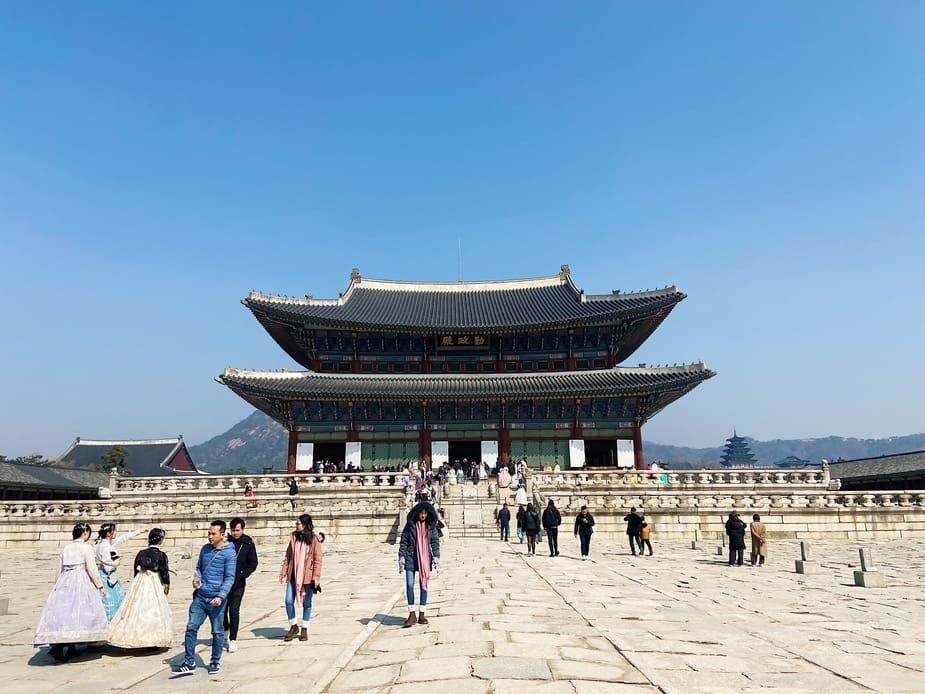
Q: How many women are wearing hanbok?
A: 3